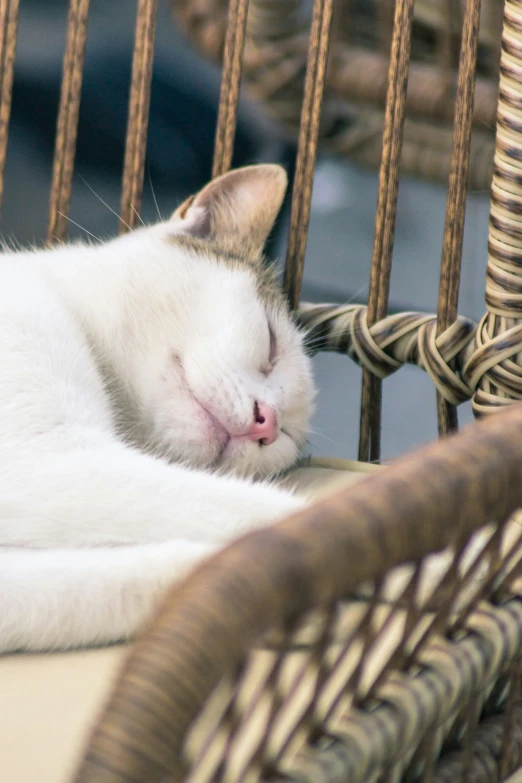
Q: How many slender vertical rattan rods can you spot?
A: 7